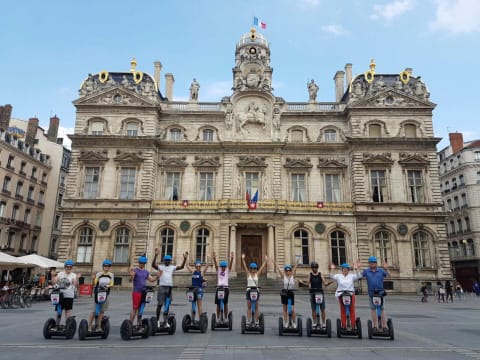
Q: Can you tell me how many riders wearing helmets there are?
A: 11